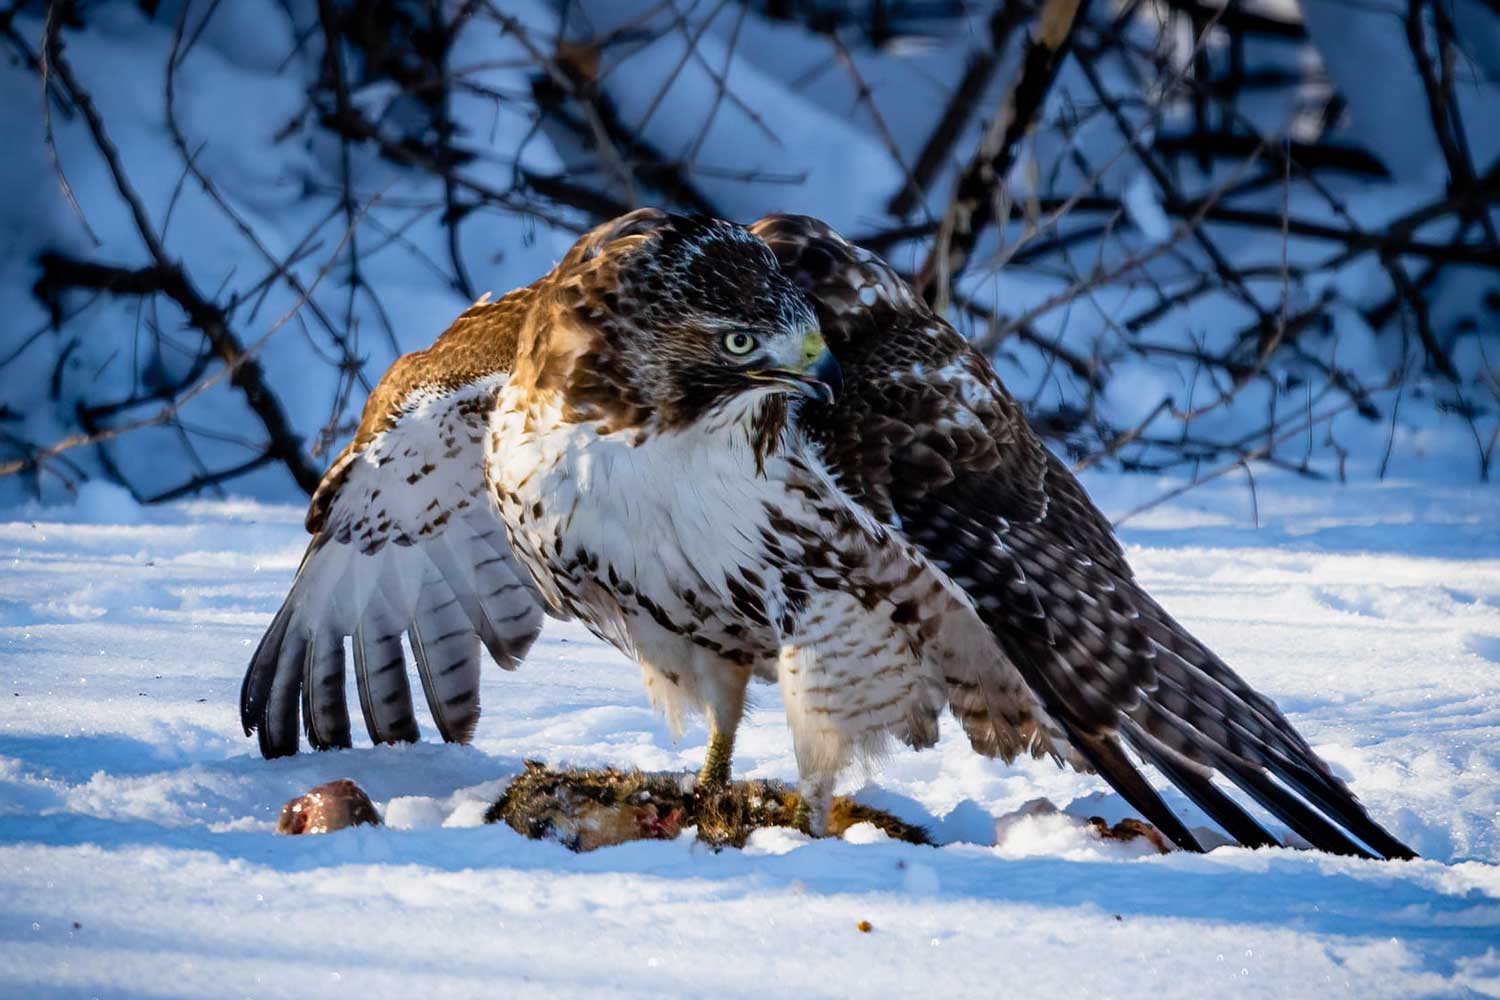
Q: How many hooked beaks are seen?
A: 1